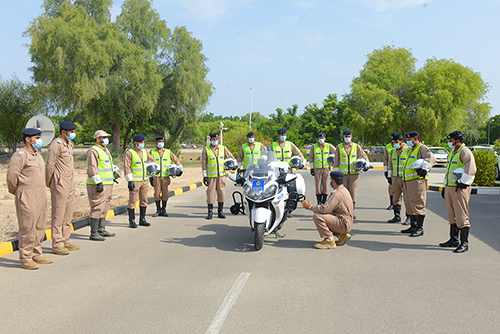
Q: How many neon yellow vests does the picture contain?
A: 12